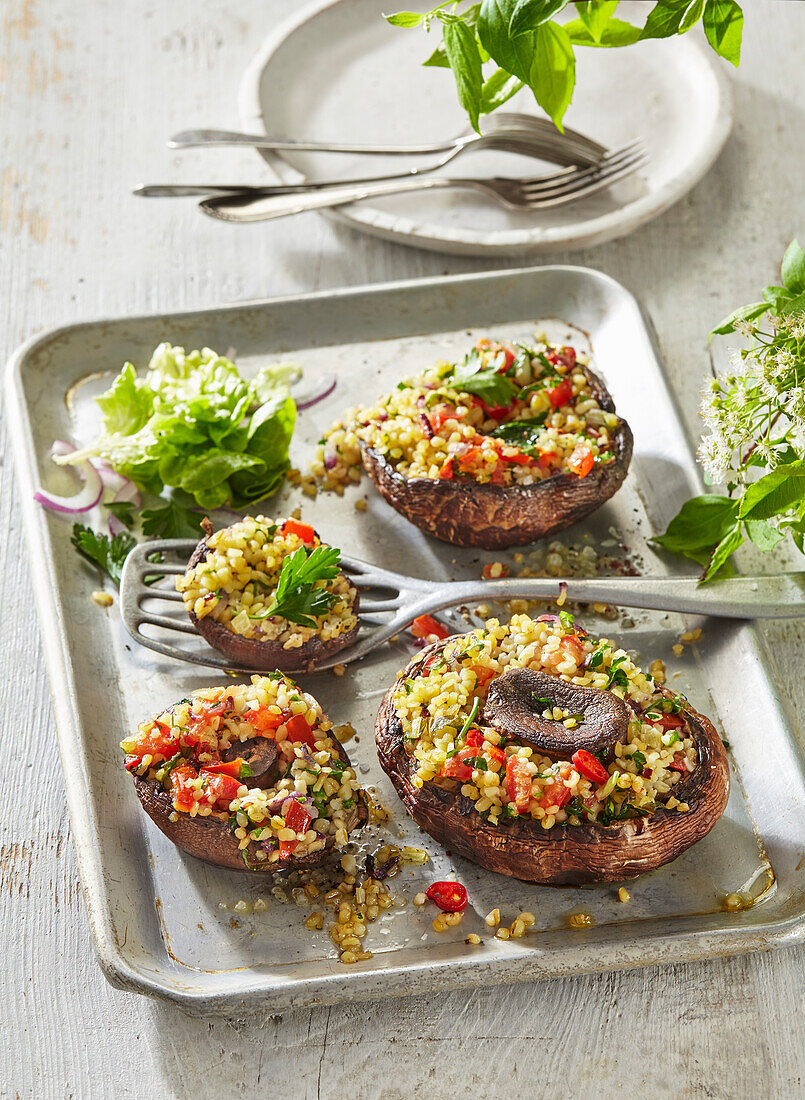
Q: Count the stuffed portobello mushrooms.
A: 4